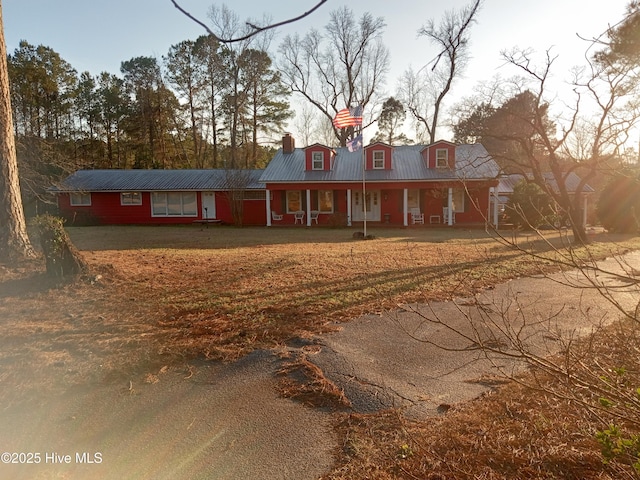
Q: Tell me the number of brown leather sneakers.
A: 0